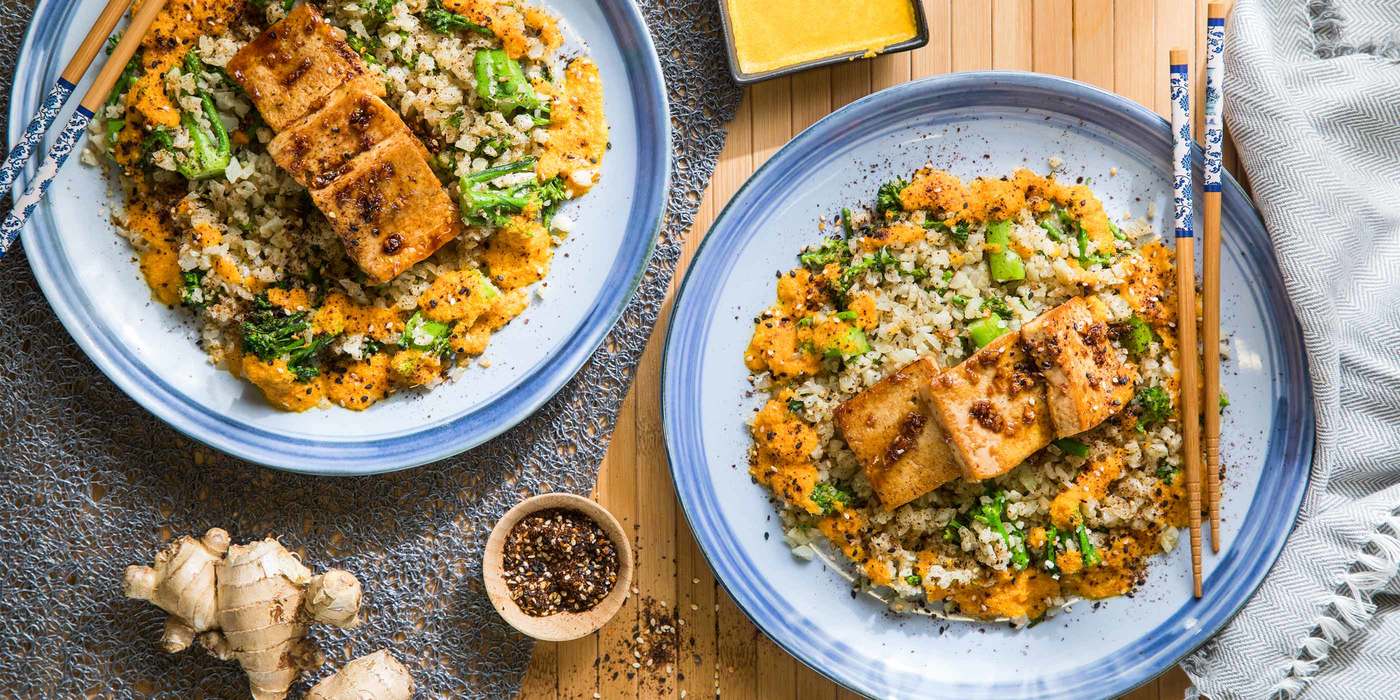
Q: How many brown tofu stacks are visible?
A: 2